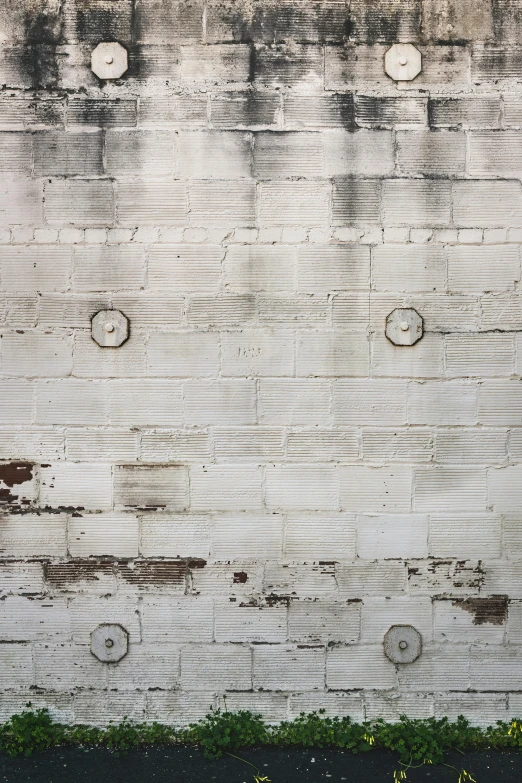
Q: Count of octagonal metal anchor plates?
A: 6